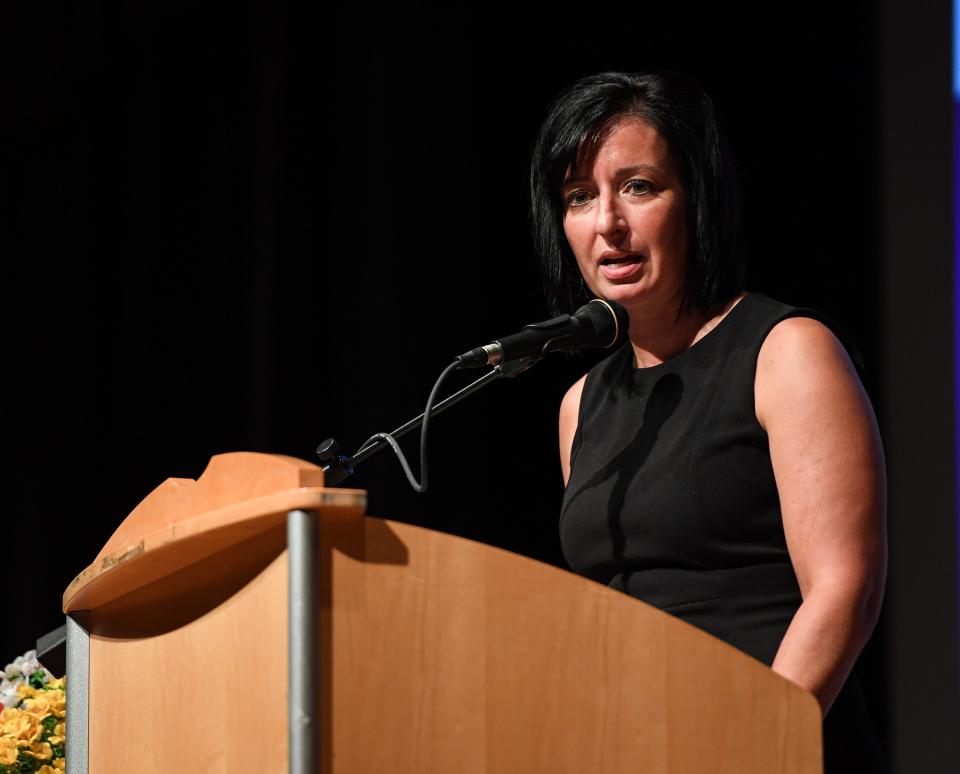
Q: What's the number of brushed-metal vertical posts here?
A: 2